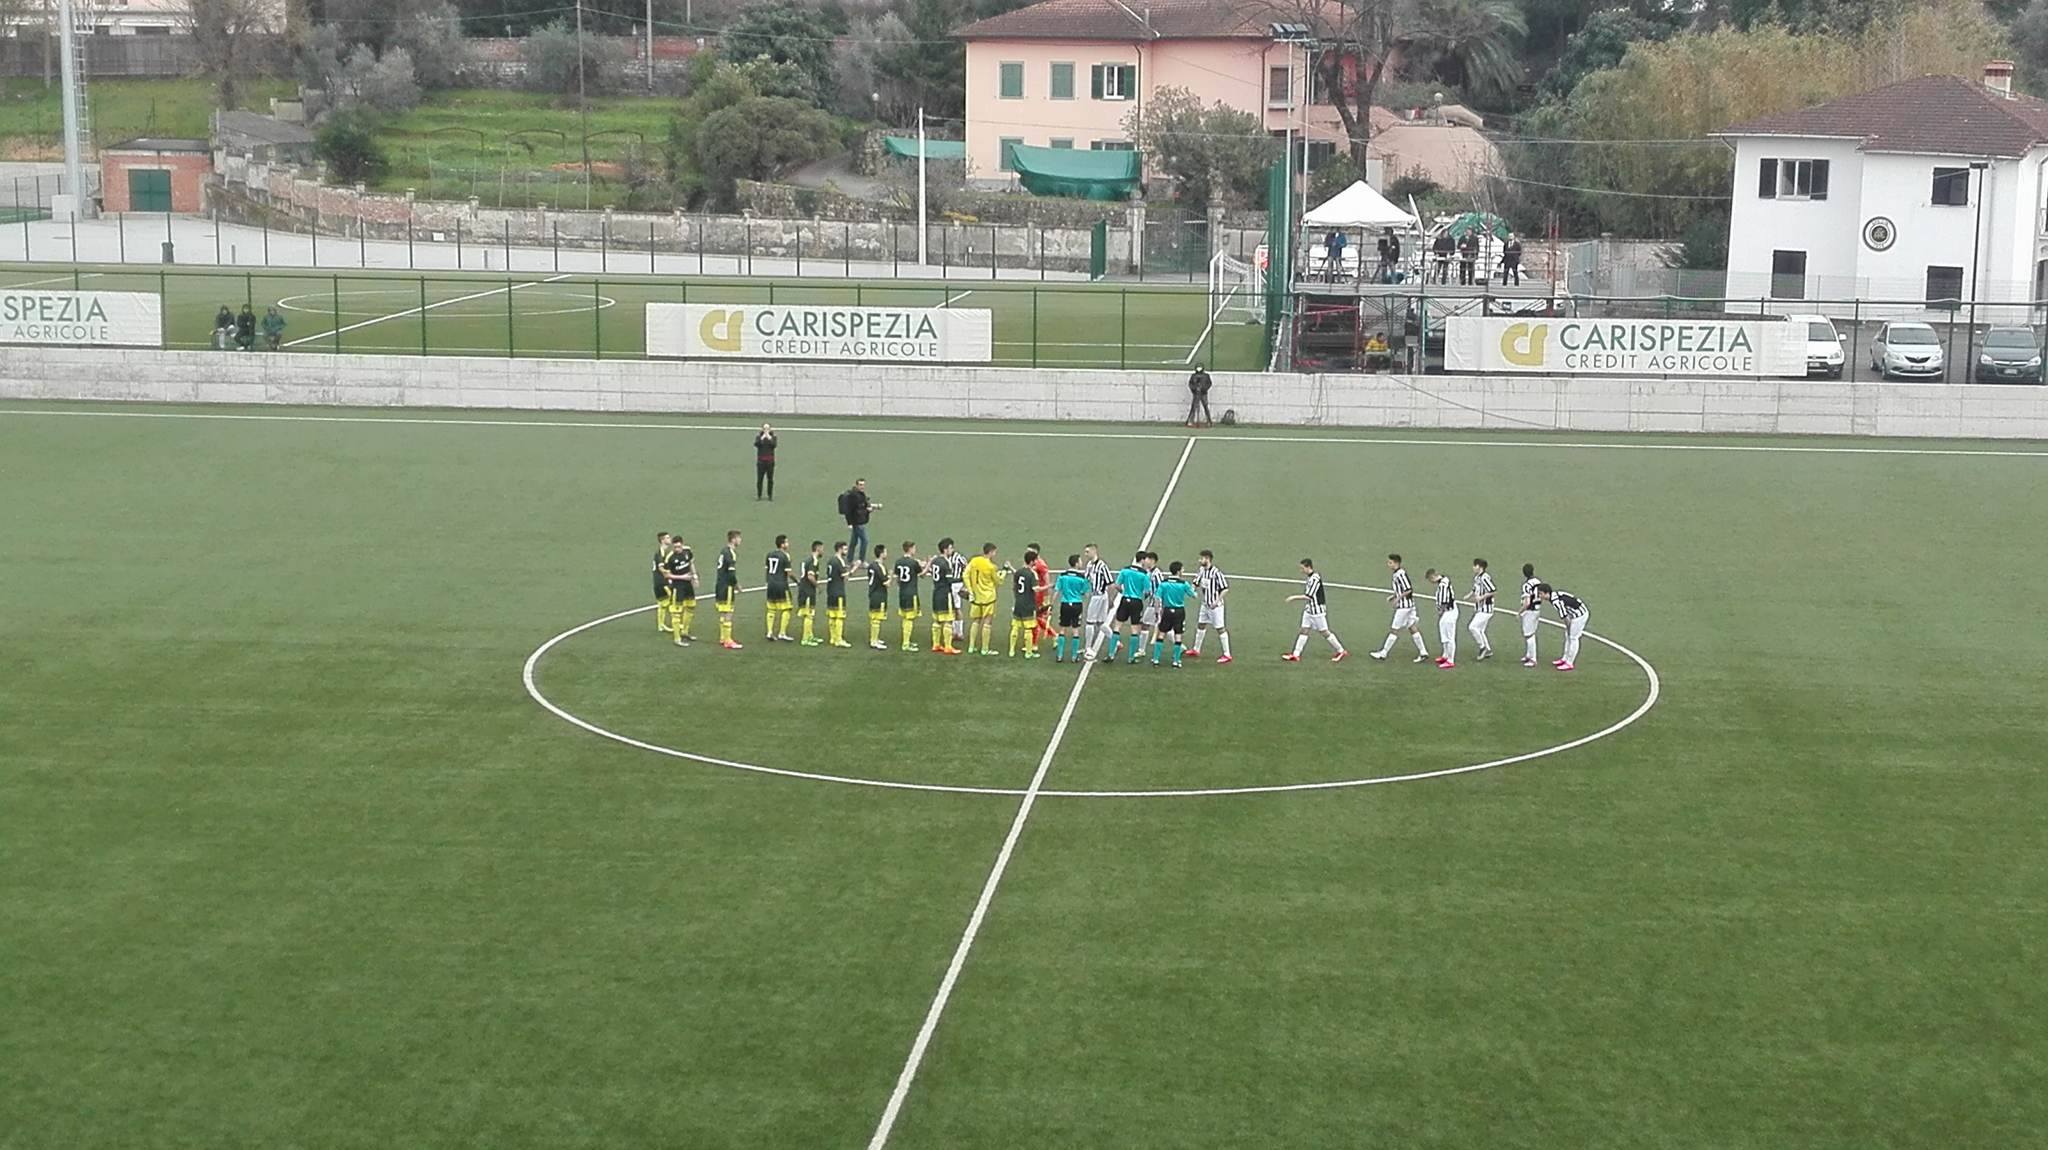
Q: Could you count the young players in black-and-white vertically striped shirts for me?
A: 10